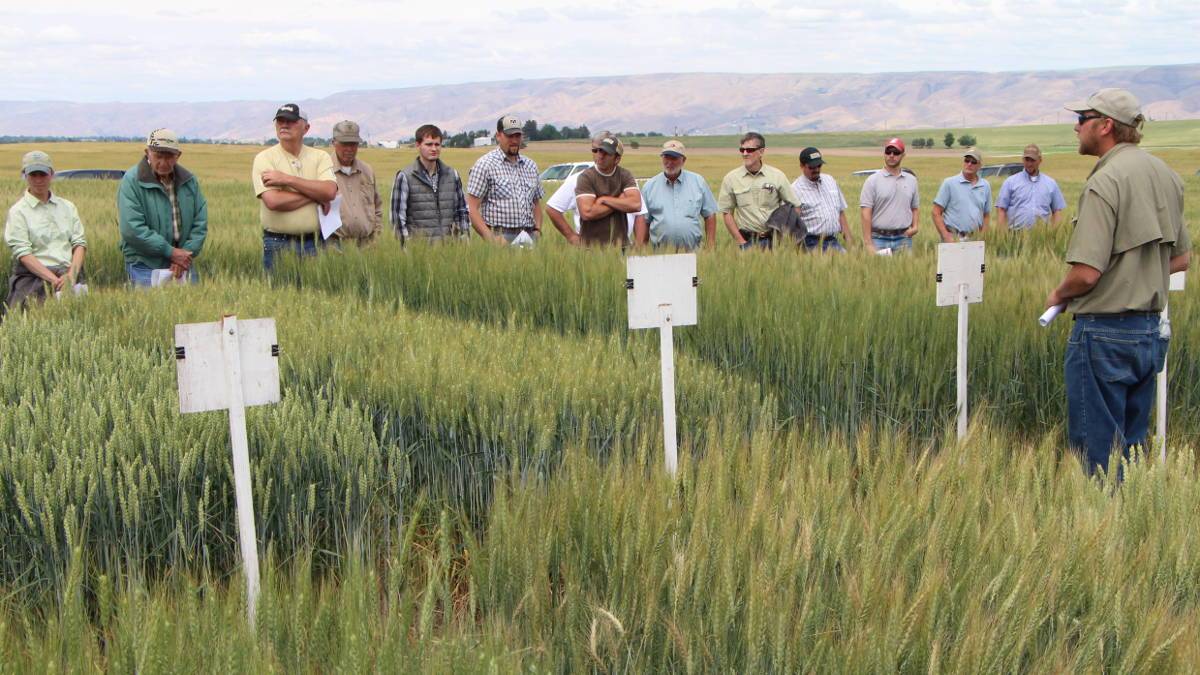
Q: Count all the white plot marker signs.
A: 4